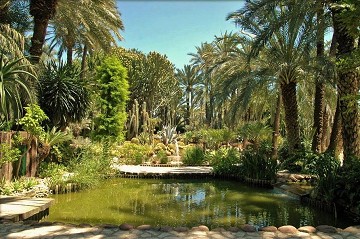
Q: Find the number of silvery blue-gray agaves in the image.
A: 1